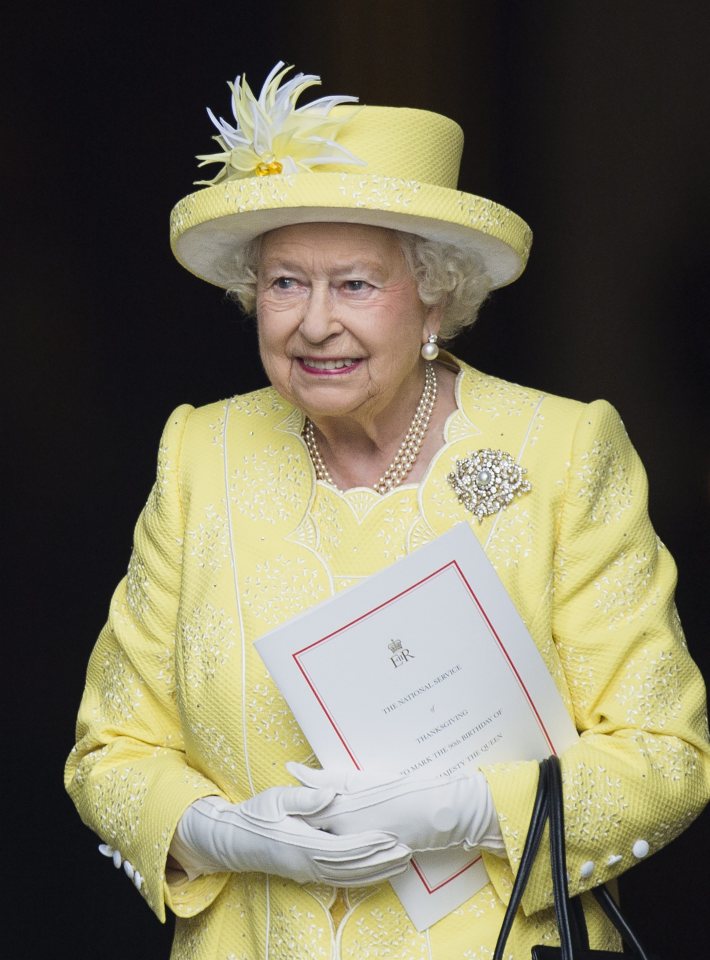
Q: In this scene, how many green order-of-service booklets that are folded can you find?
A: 0